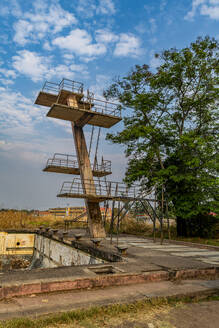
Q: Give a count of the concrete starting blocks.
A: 7